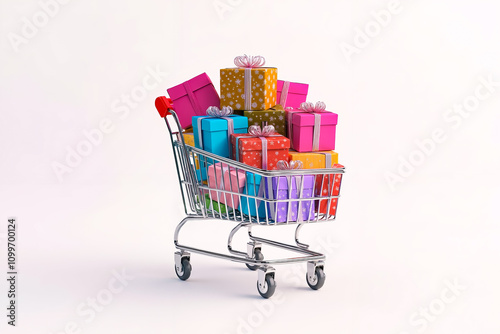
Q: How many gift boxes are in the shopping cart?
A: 14